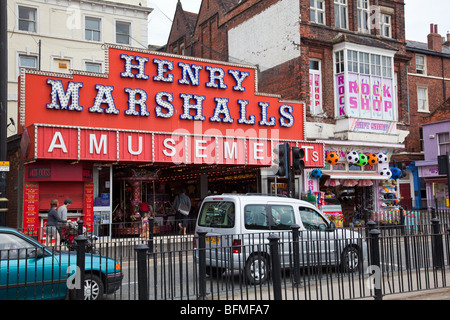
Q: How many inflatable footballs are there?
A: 8